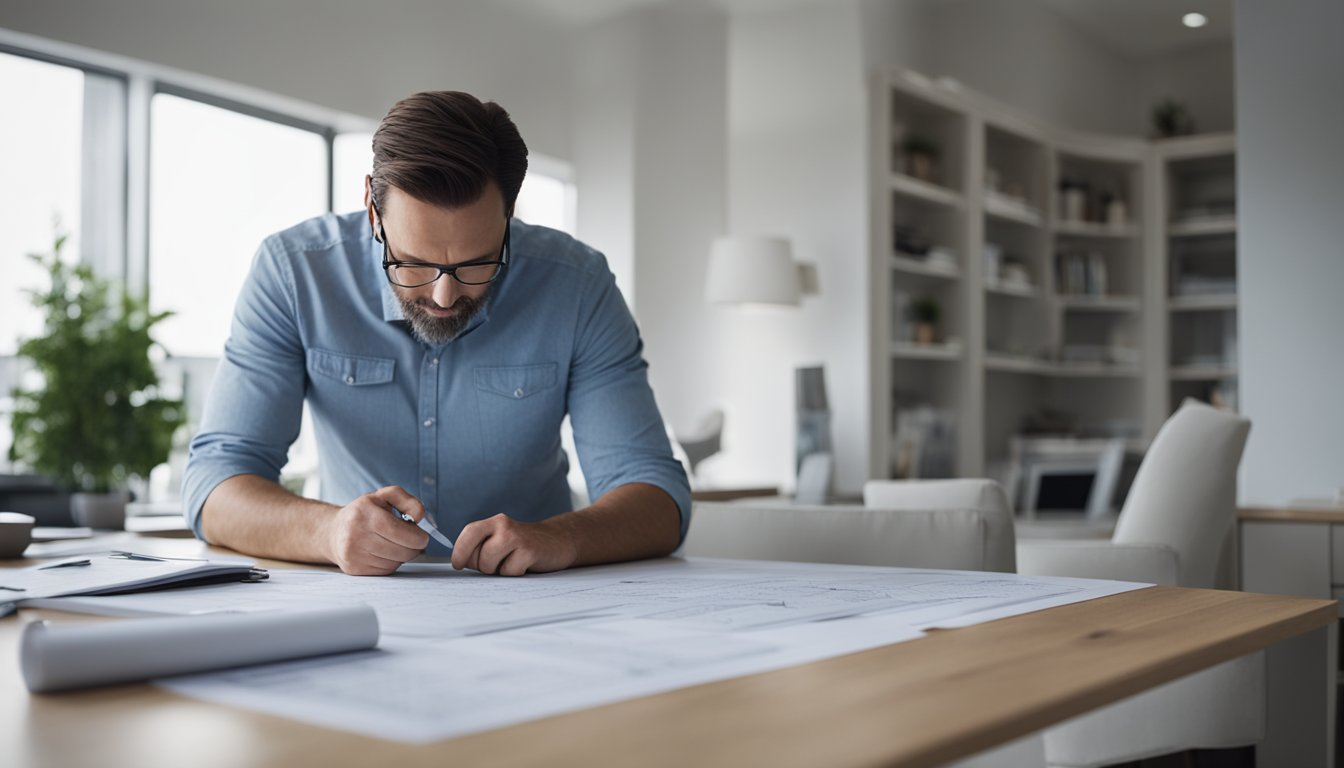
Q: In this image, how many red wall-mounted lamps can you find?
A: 0